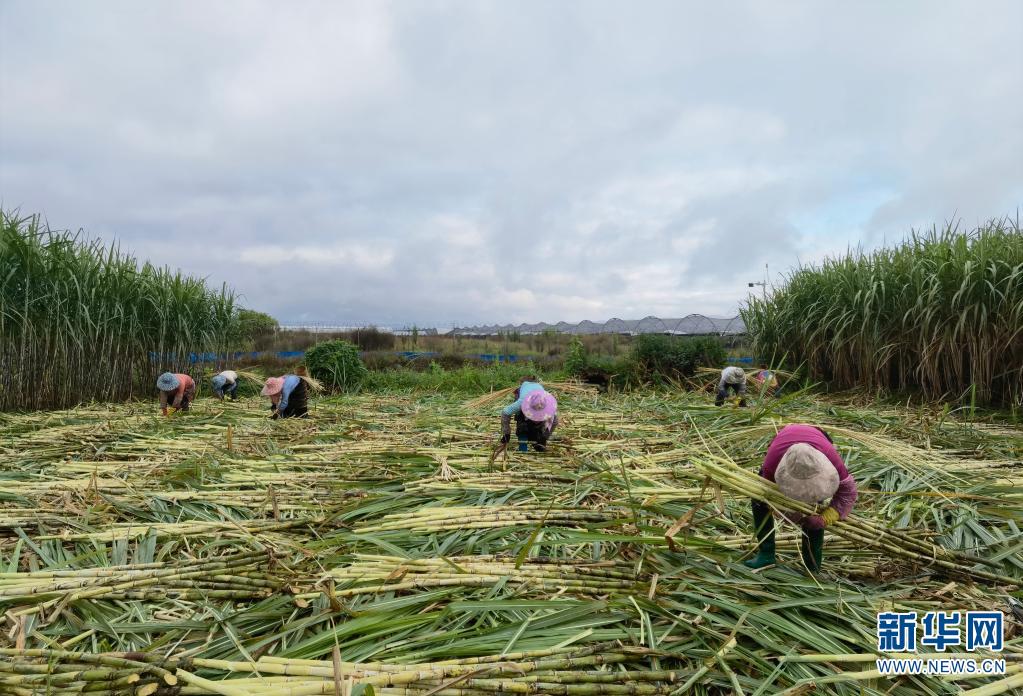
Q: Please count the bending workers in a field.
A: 7